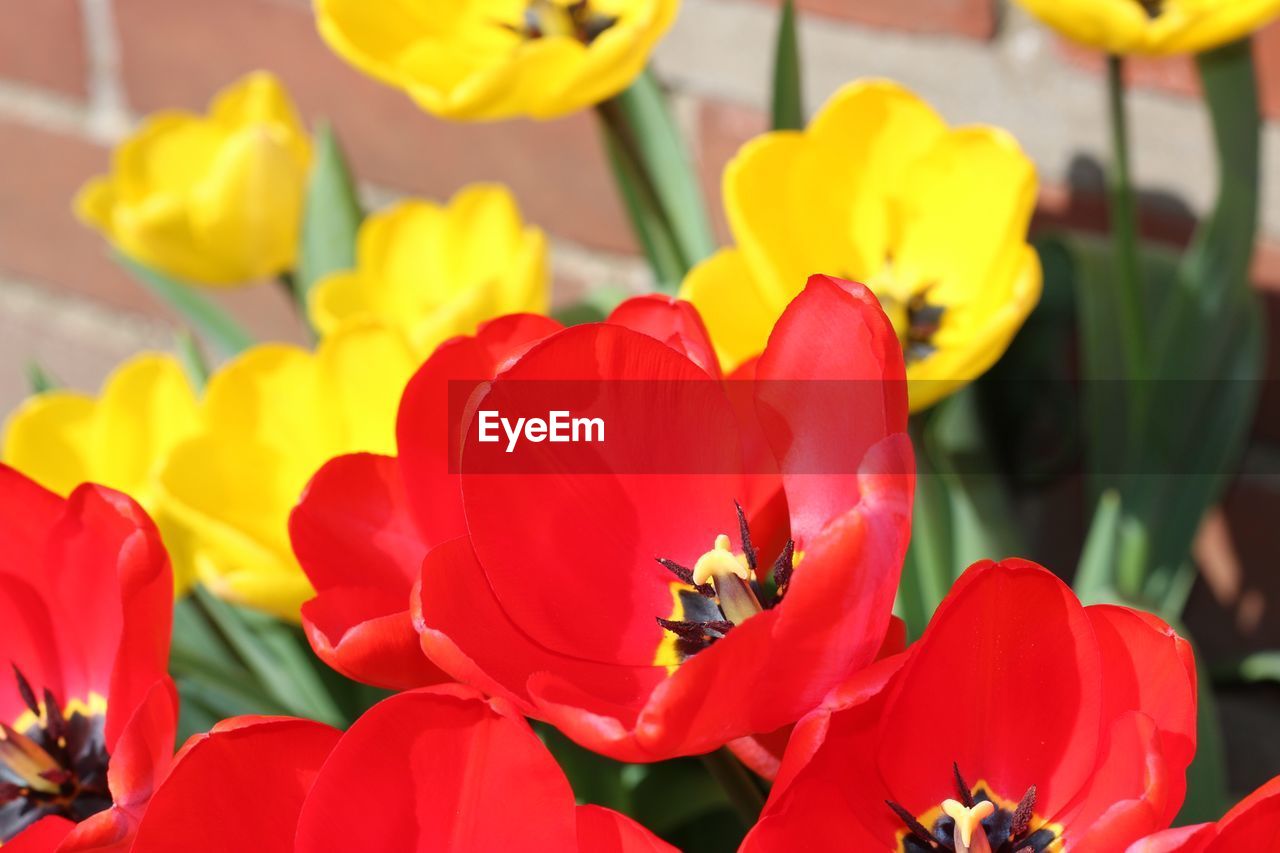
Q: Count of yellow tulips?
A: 7